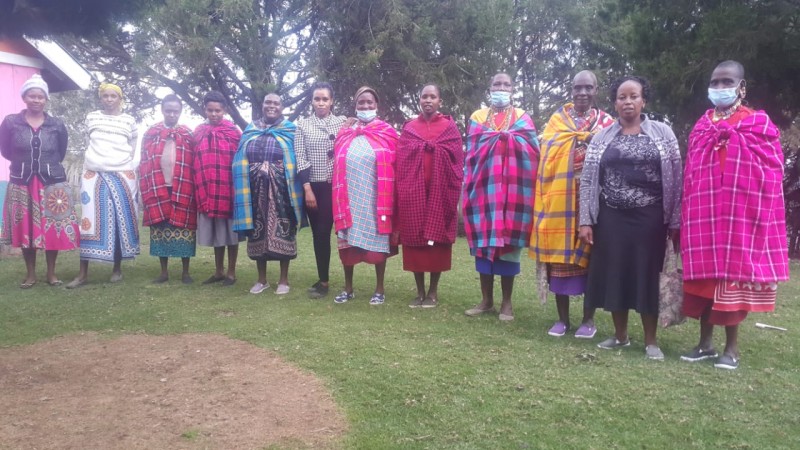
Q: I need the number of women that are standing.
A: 12